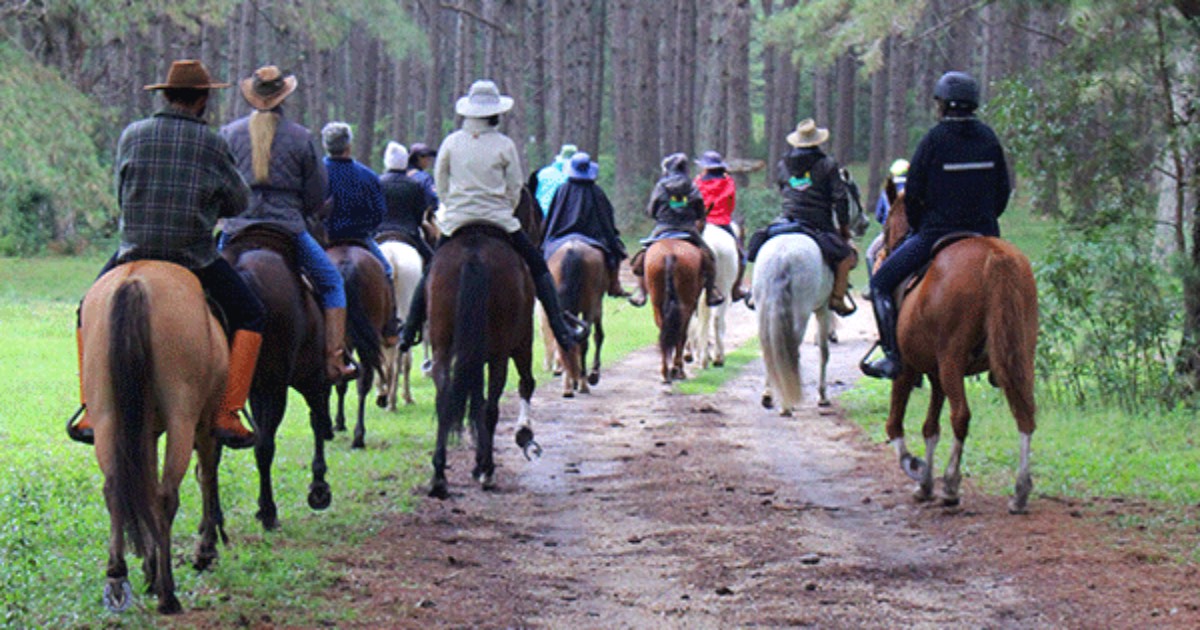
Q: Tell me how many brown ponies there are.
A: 7